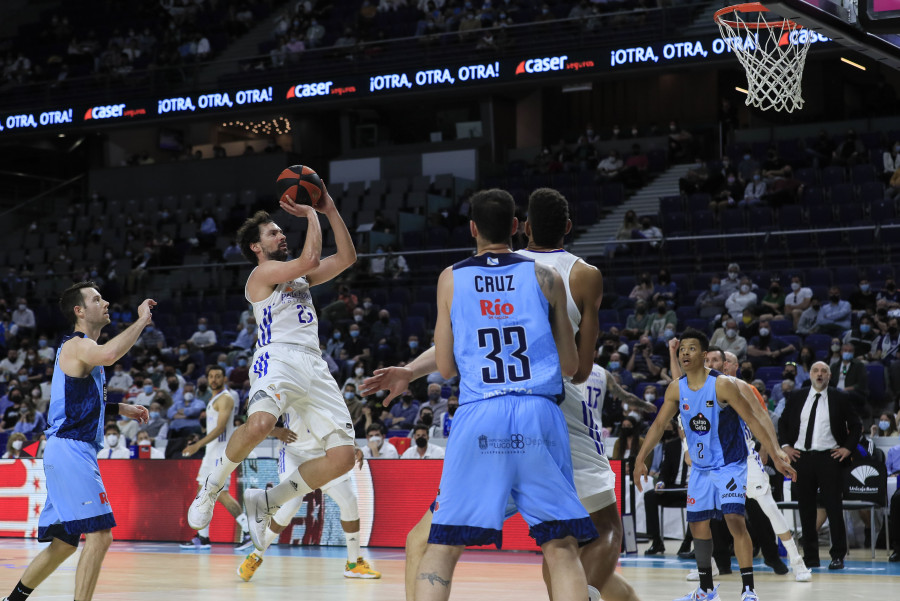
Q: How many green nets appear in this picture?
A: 0